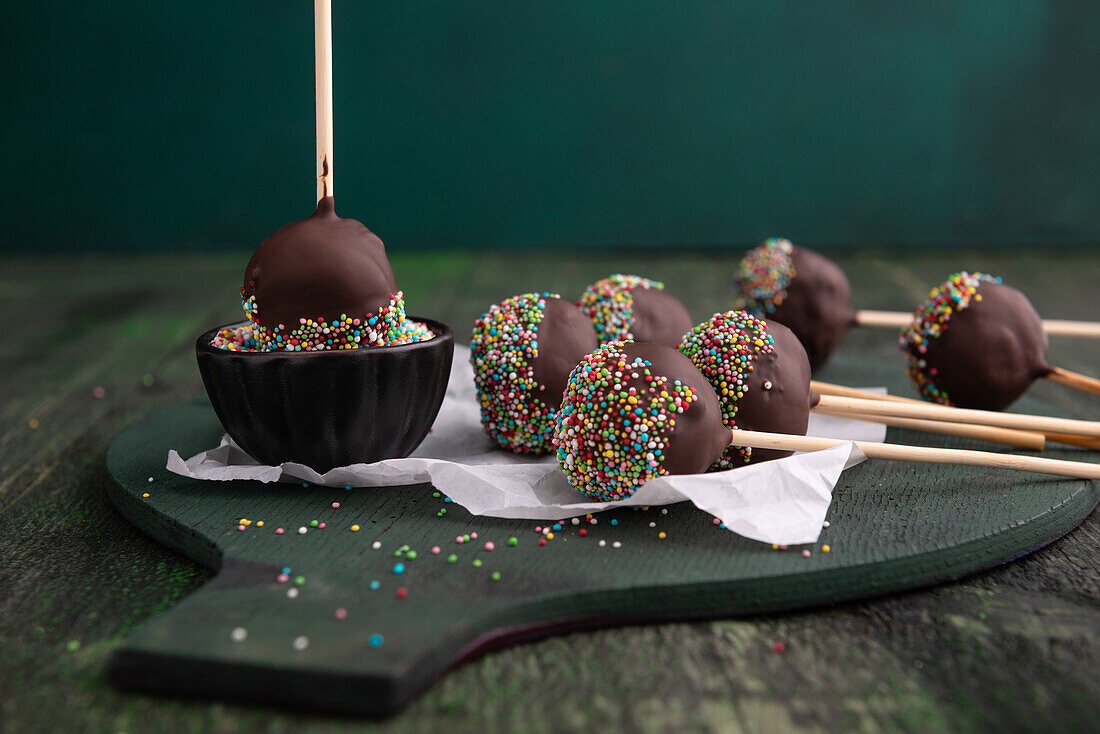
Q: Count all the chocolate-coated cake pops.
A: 7